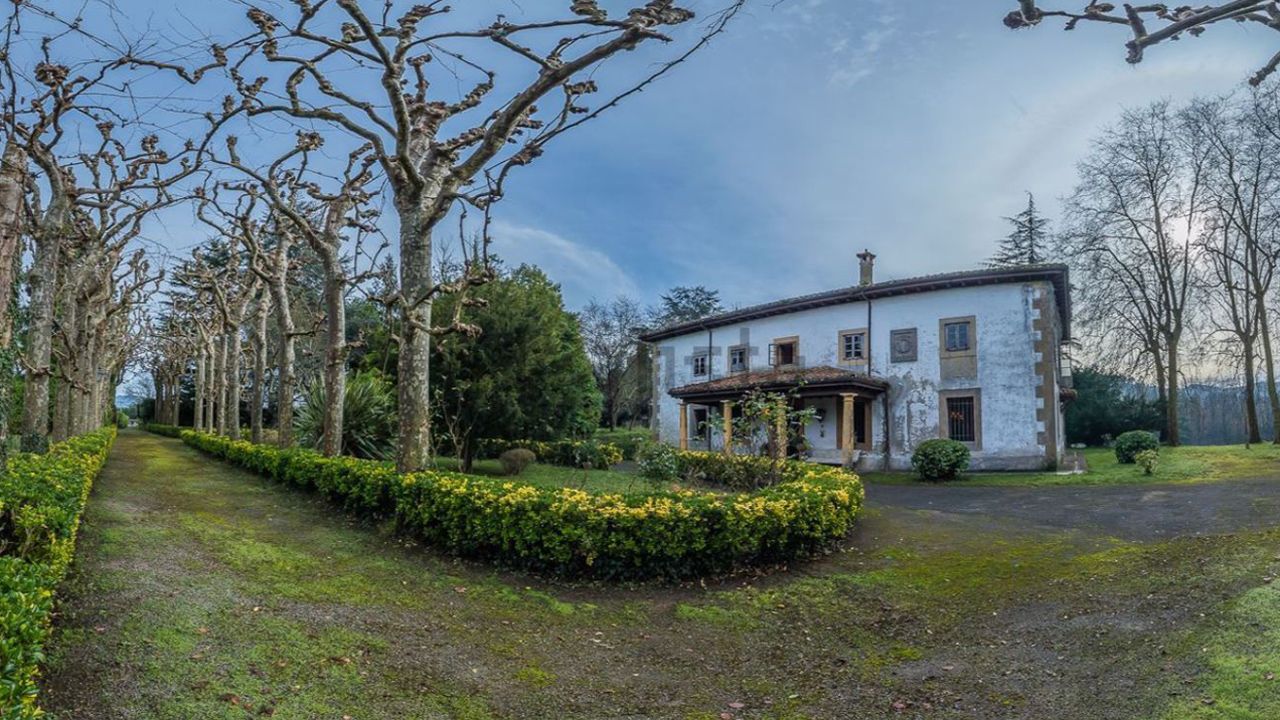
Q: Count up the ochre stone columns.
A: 4